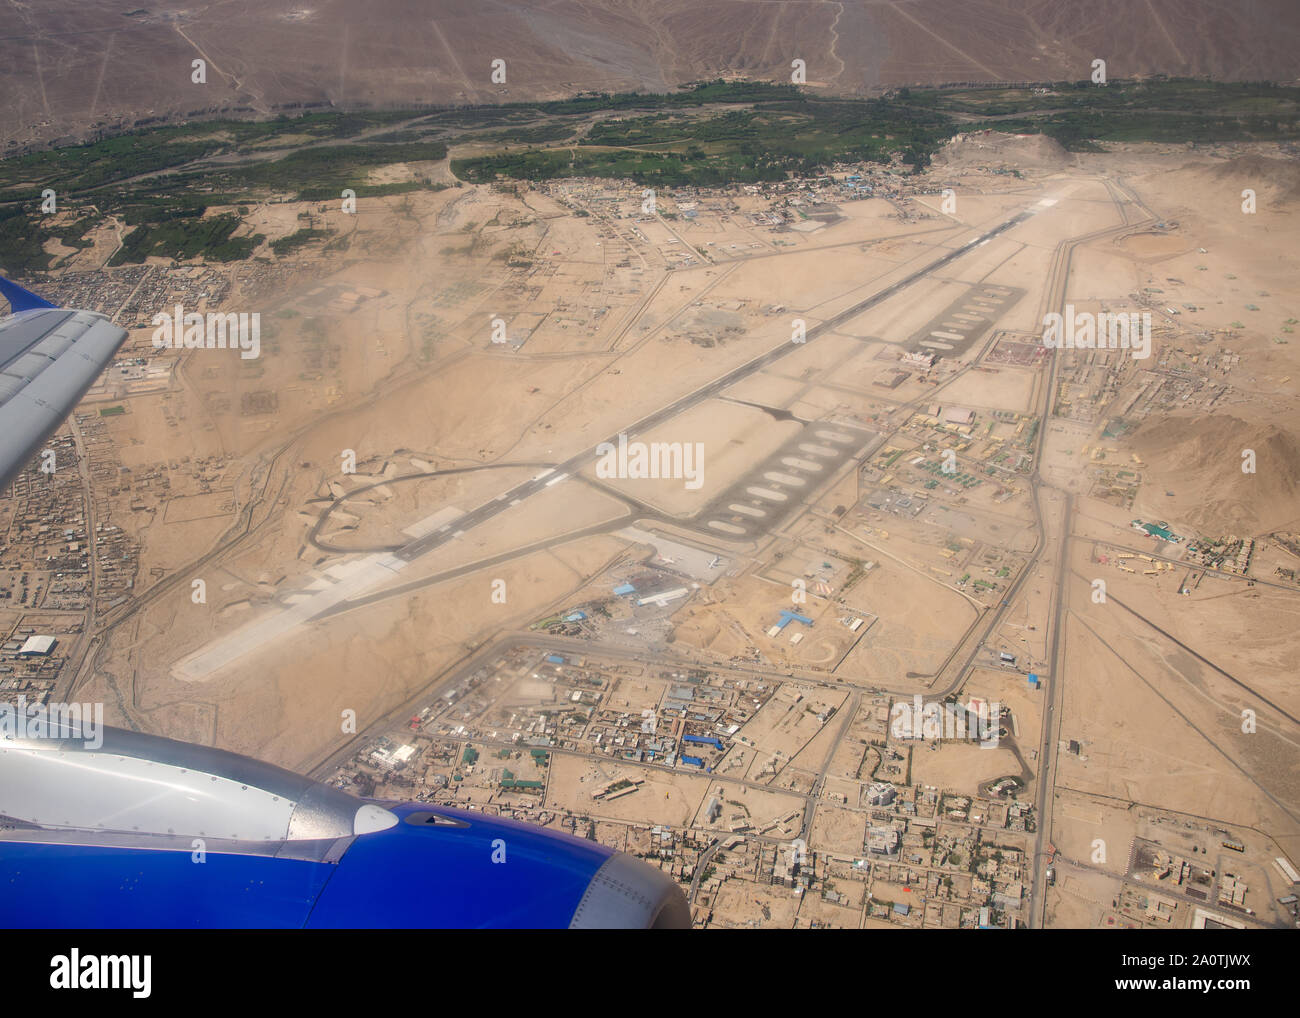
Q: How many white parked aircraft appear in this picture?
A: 2